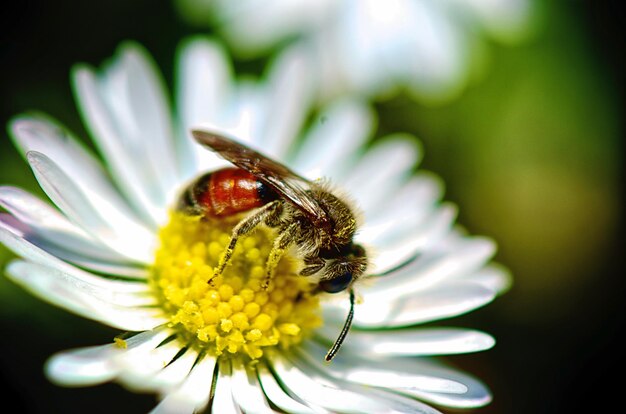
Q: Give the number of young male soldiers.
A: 0